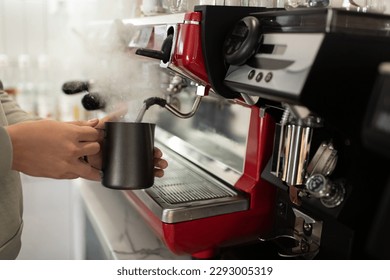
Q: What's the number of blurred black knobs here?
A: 2